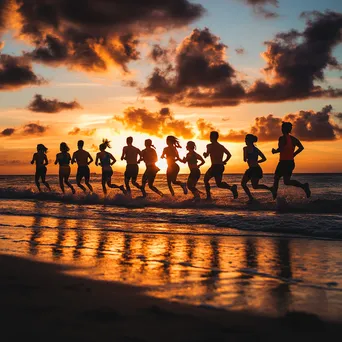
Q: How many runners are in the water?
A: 11